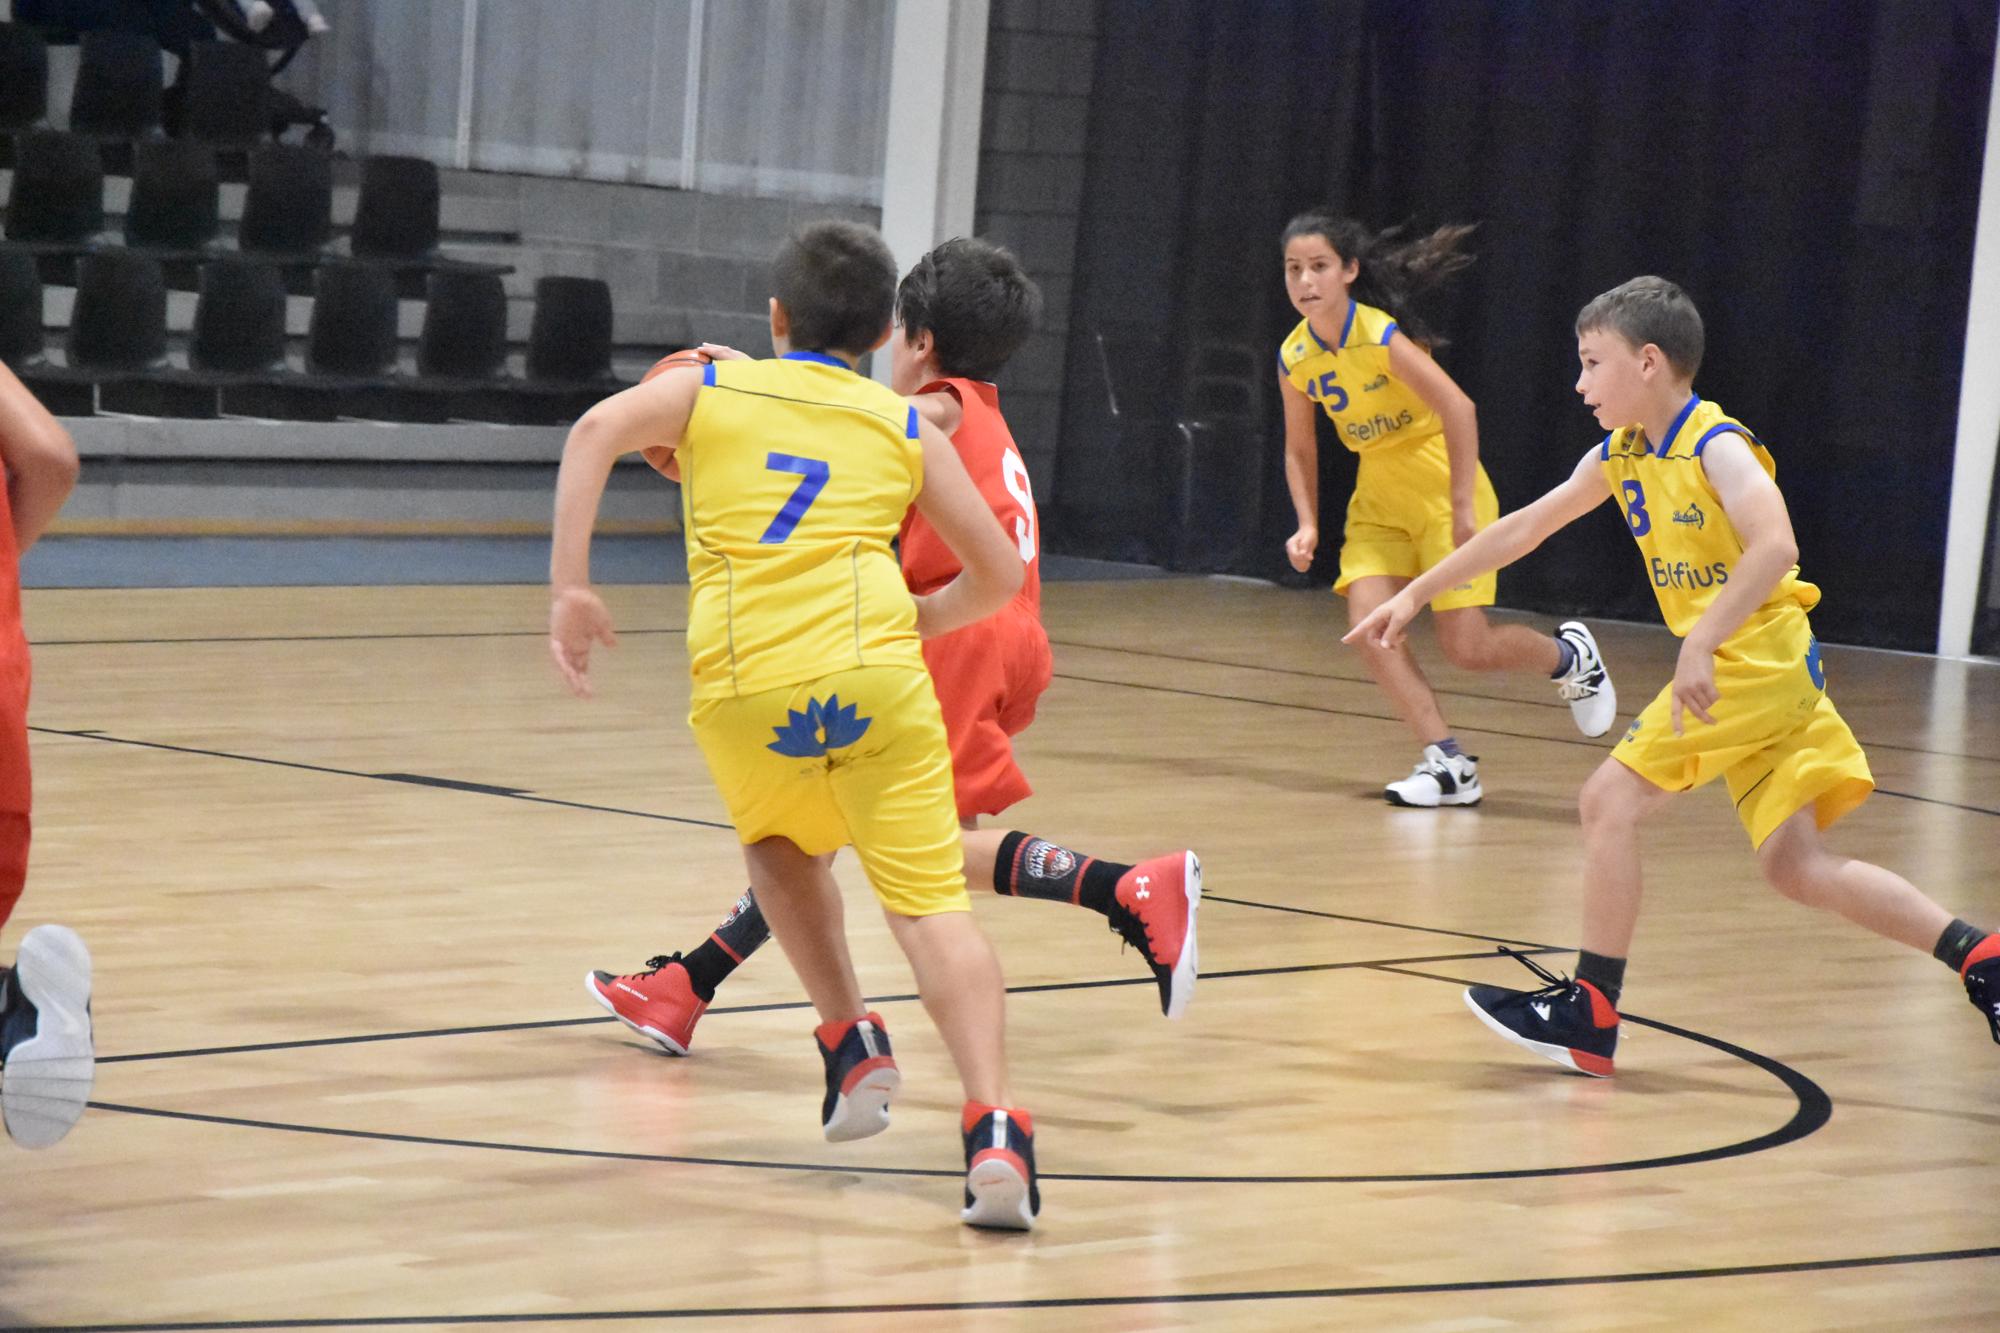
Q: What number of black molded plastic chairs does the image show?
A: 13